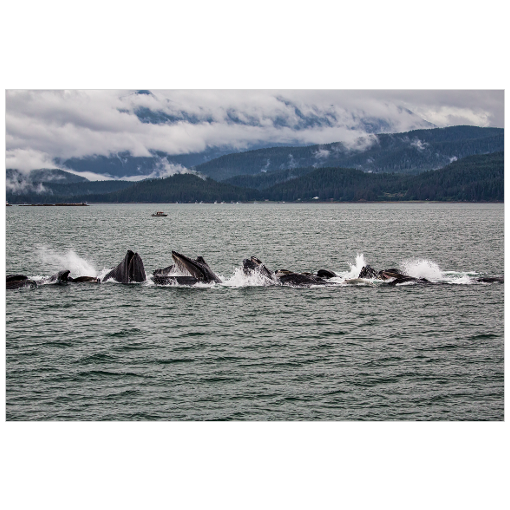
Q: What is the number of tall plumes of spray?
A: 3